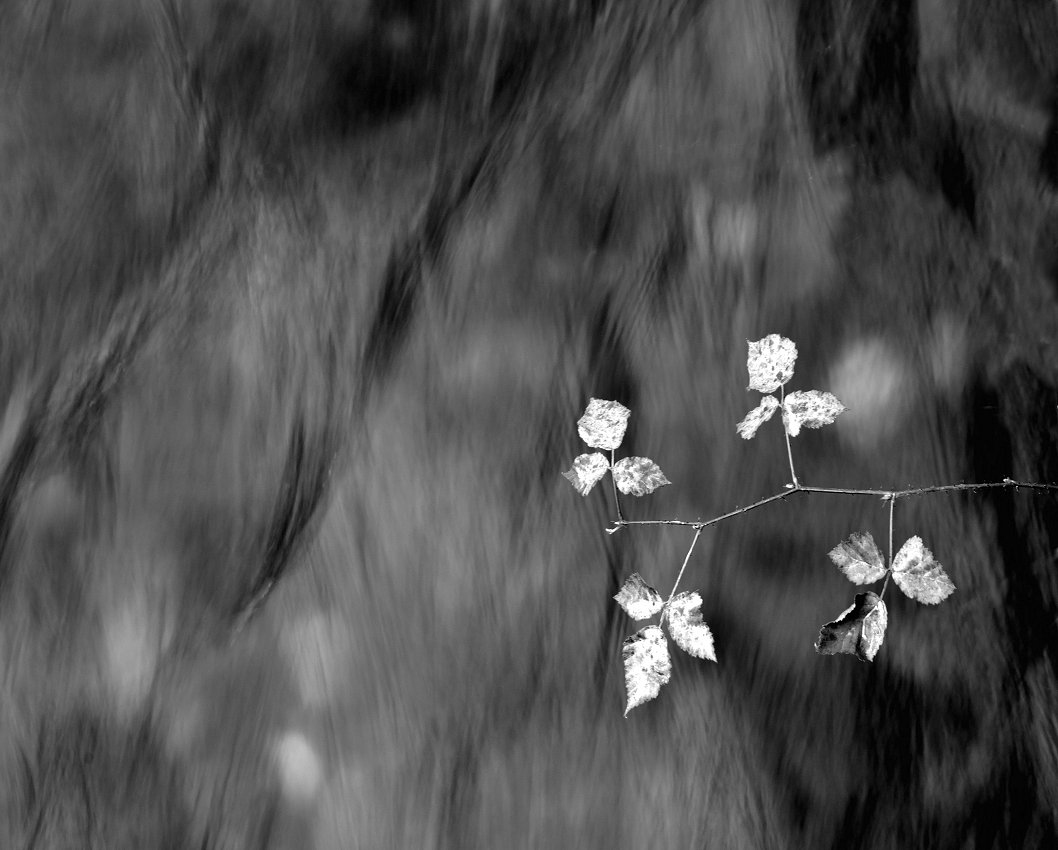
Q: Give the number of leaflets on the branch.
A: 12